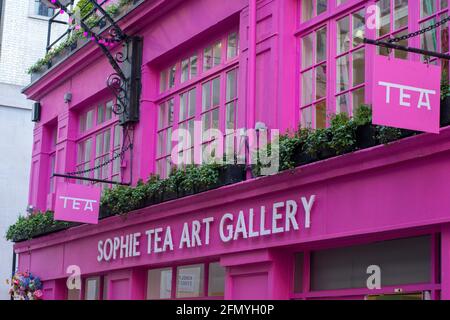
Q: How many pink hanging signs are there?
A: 2